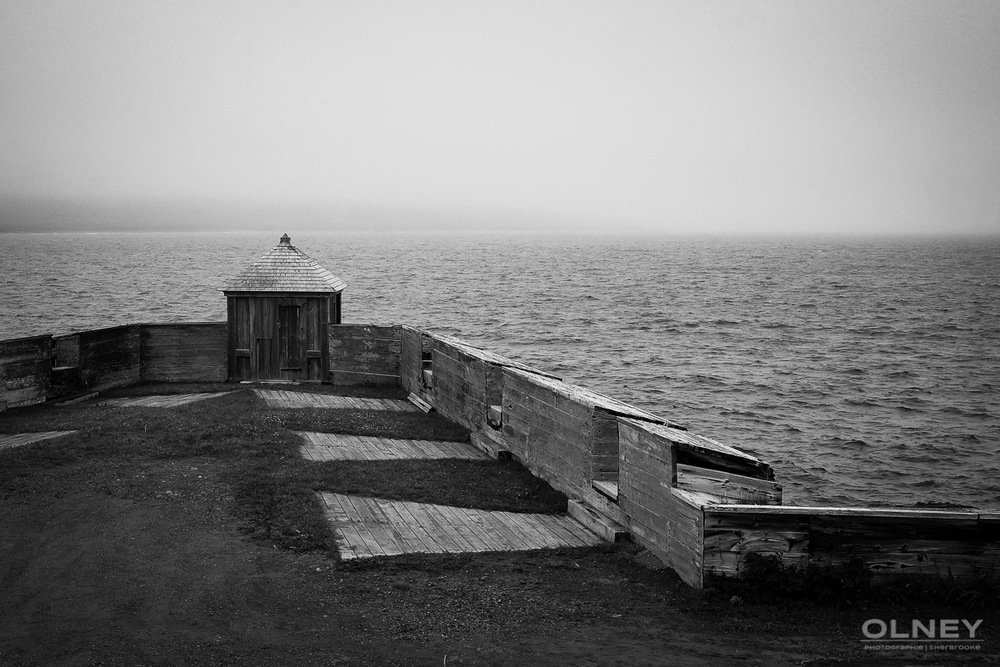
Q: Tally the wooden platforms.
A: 5